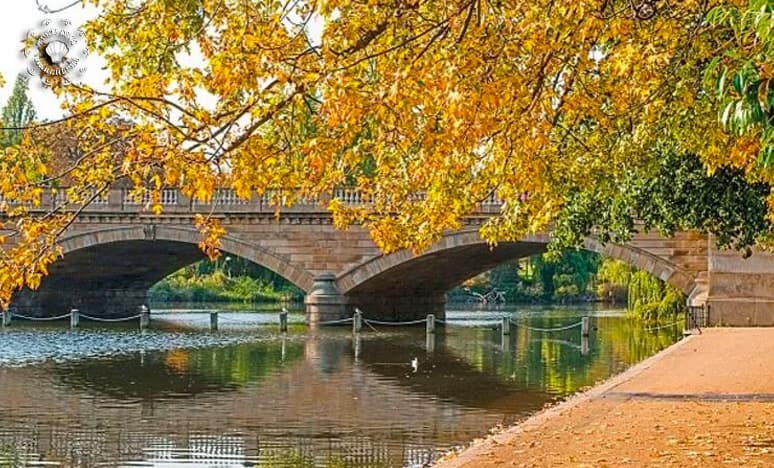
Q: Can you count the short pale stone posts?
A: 9